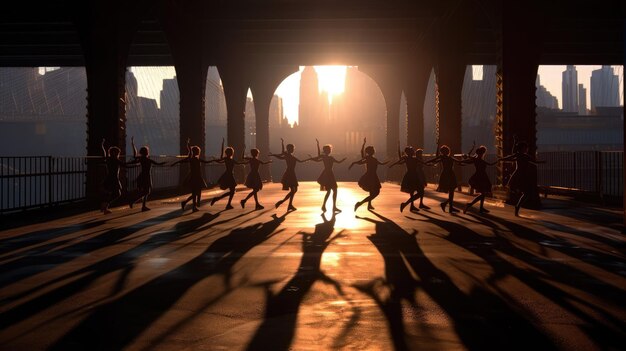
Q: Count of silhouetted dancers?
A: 13